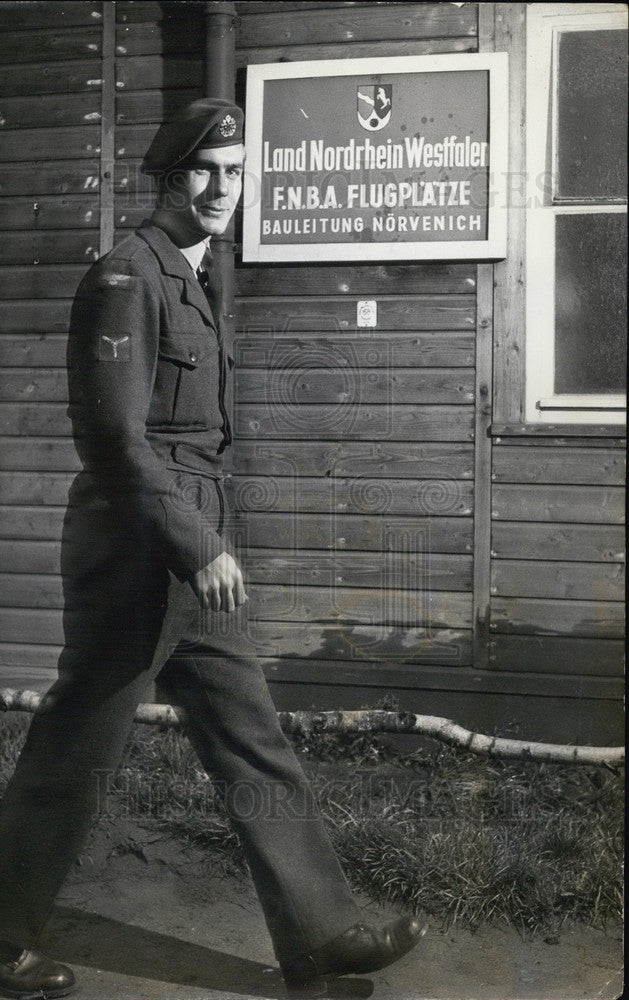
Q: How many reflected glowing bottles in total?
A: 0